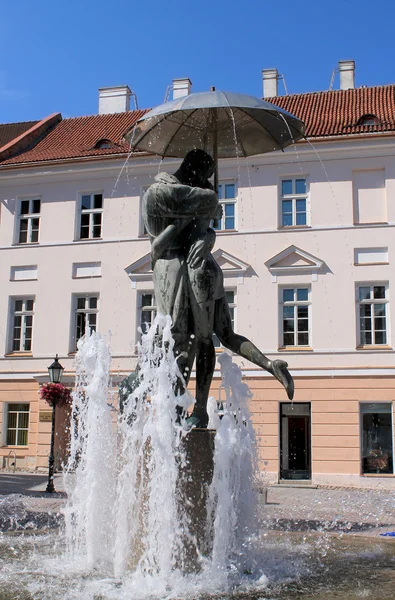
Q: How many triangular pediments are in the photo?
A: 3